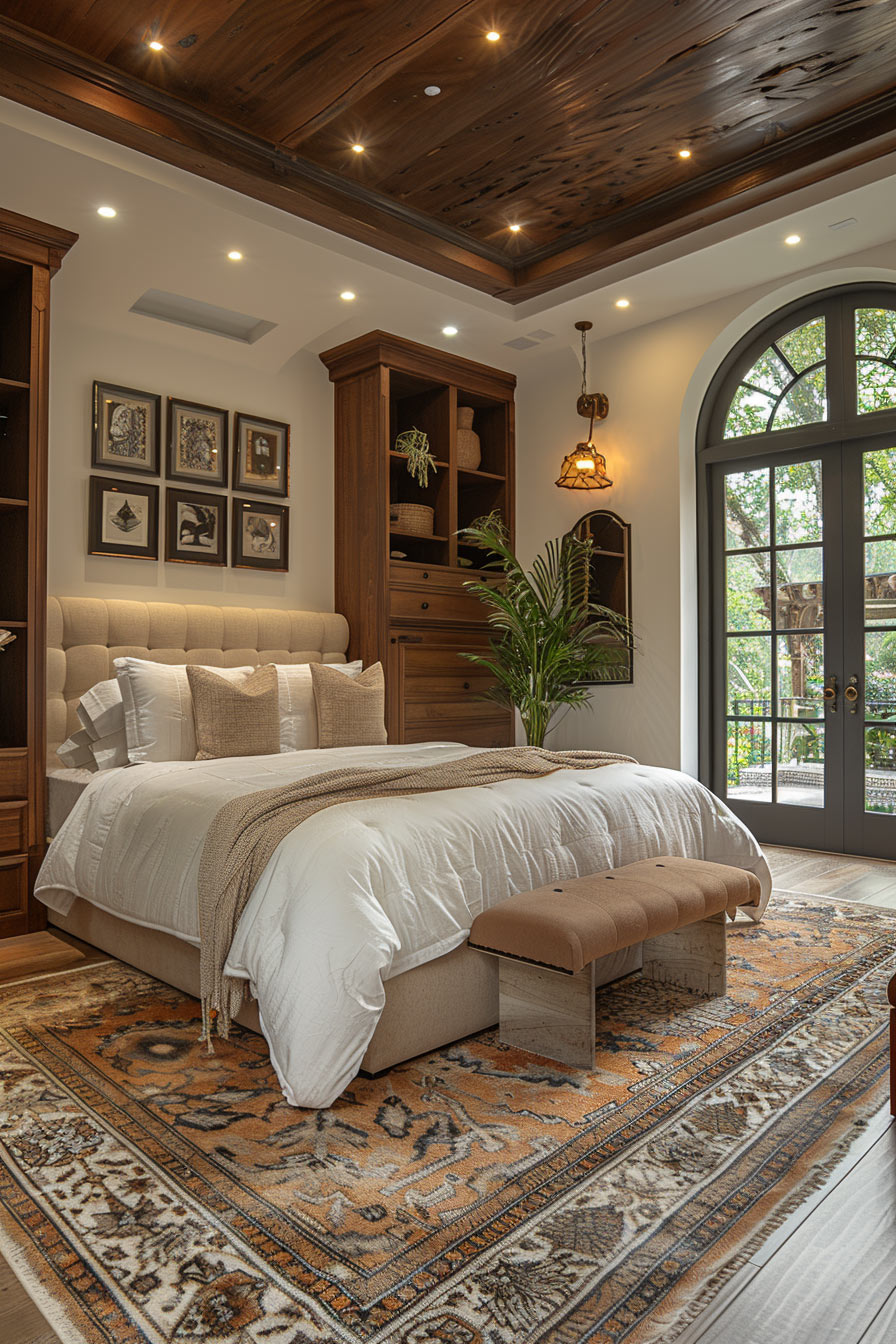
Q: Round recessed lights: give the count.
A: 11